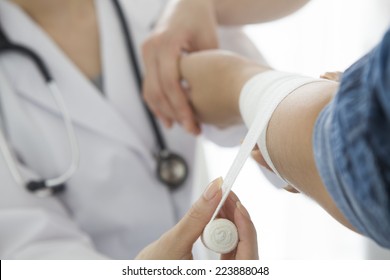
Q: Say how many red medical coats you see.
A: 0